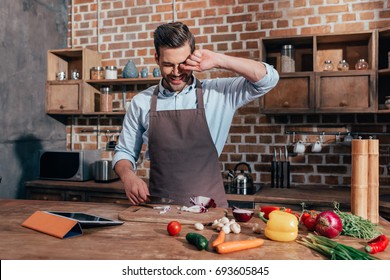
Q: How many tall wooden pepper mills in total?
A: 2